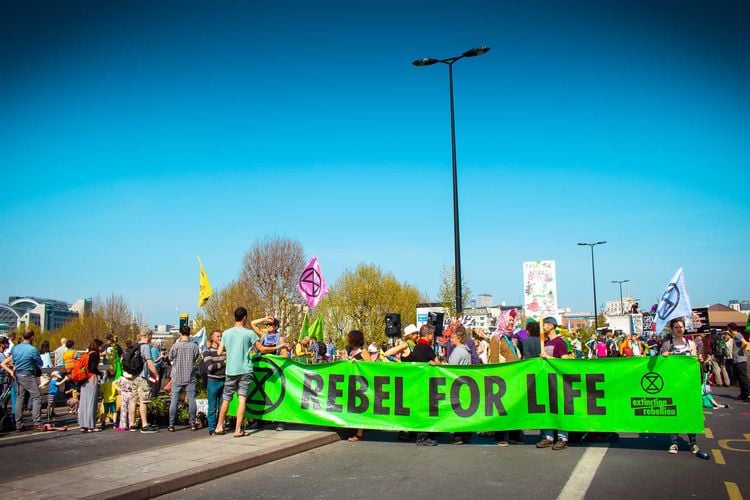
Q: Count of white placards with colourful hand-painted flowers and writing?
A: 1